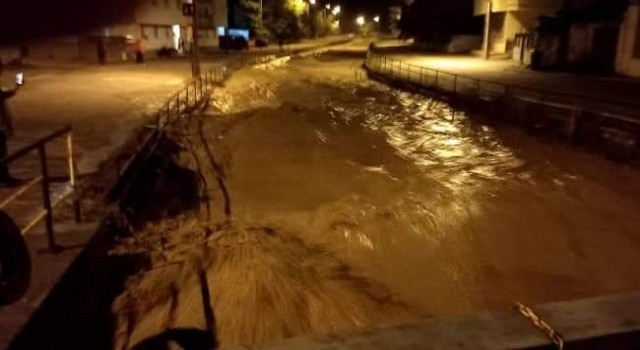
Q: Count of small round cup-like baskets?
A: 0